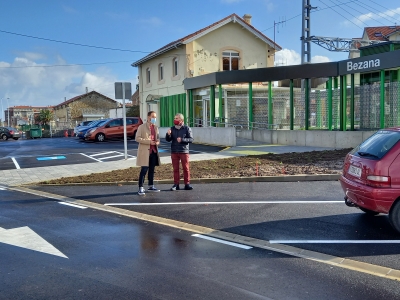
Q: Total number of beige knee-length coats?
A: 1